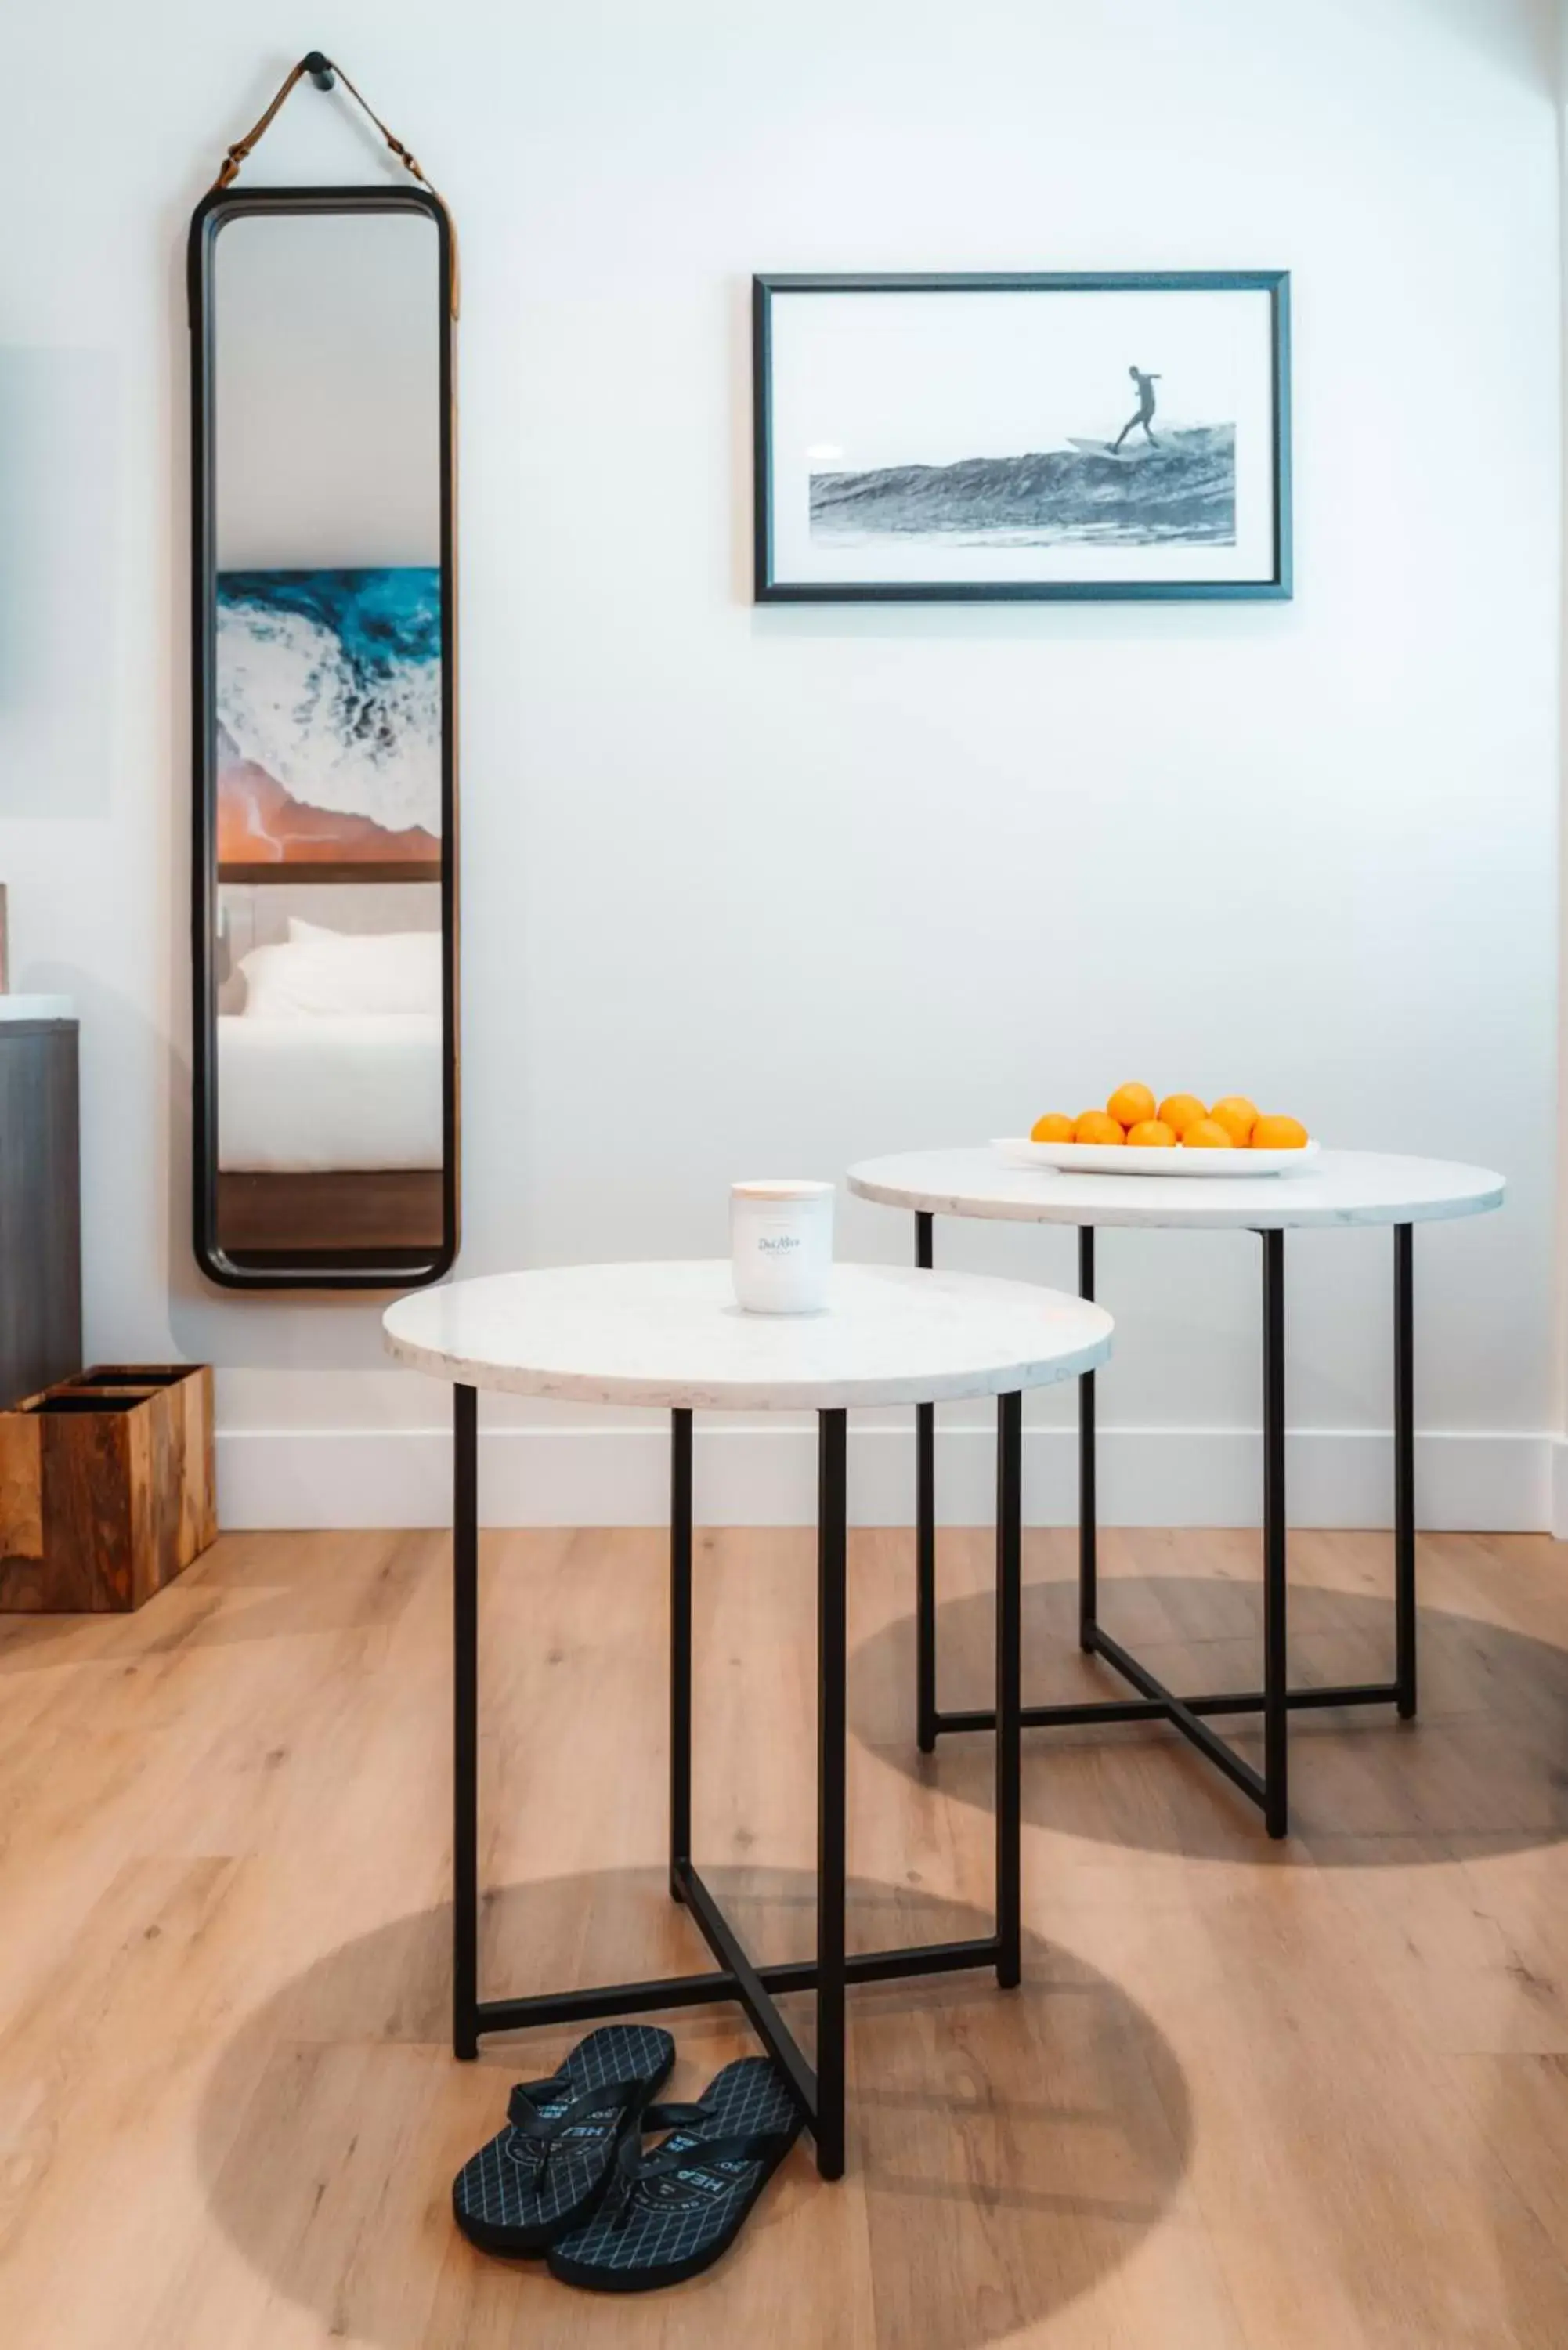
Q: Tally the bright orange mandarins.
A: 8